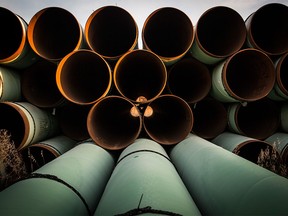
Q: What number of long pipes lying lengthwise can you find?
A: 3